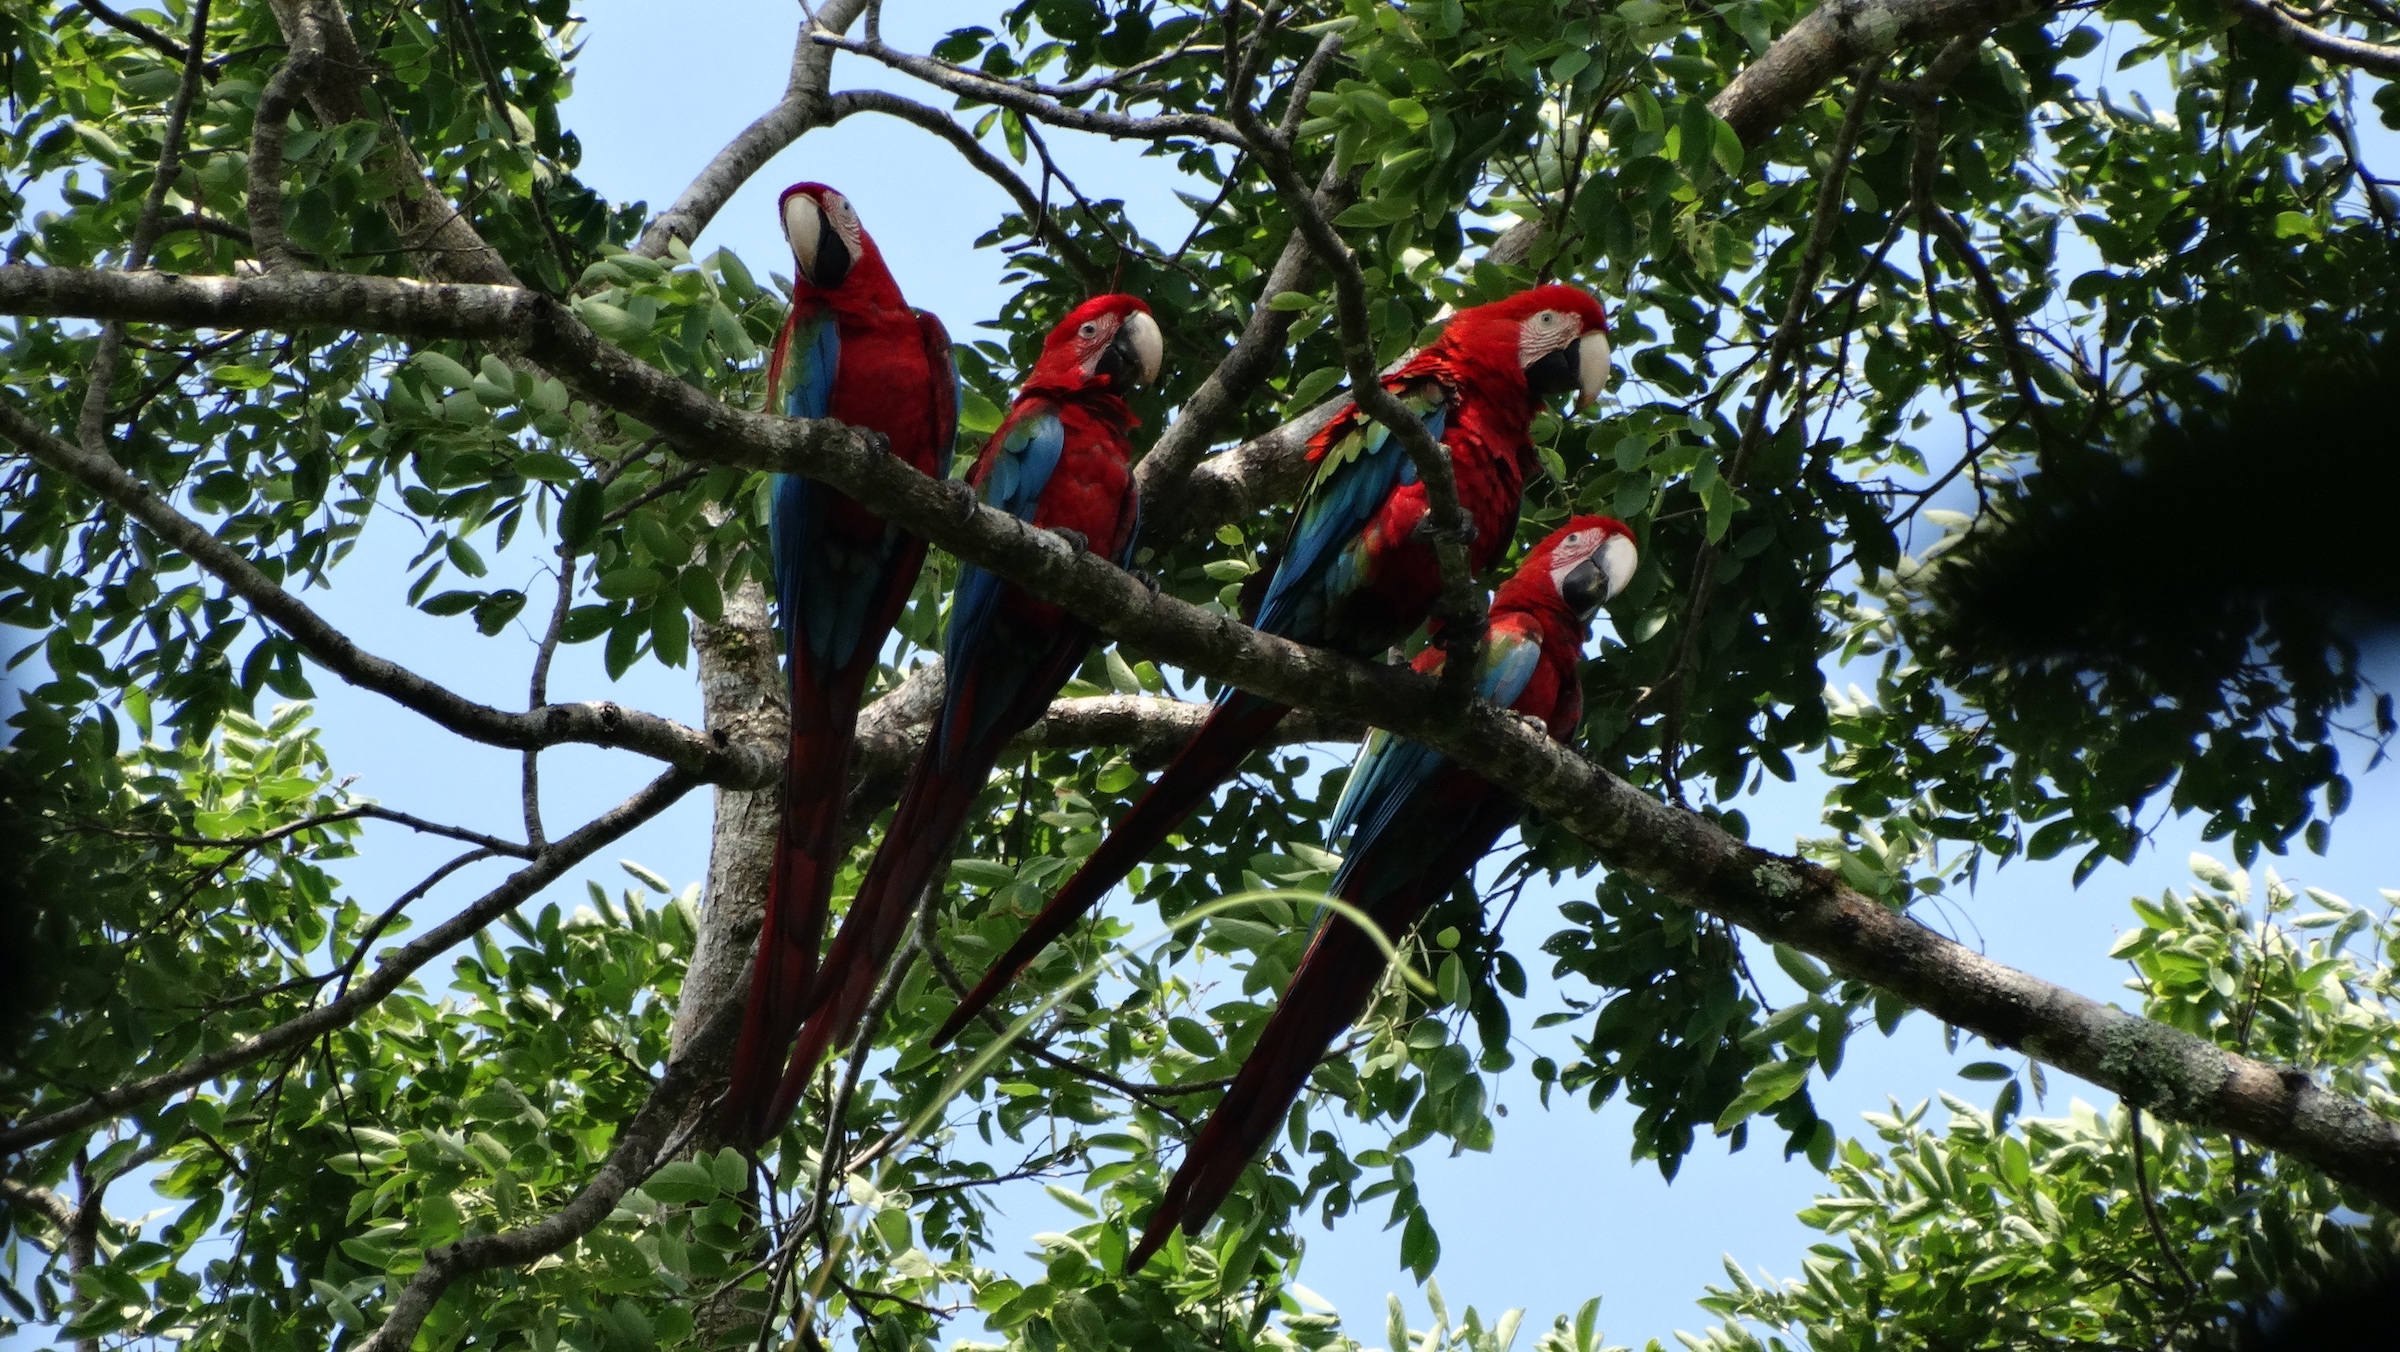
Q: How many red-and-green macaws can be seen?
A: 4